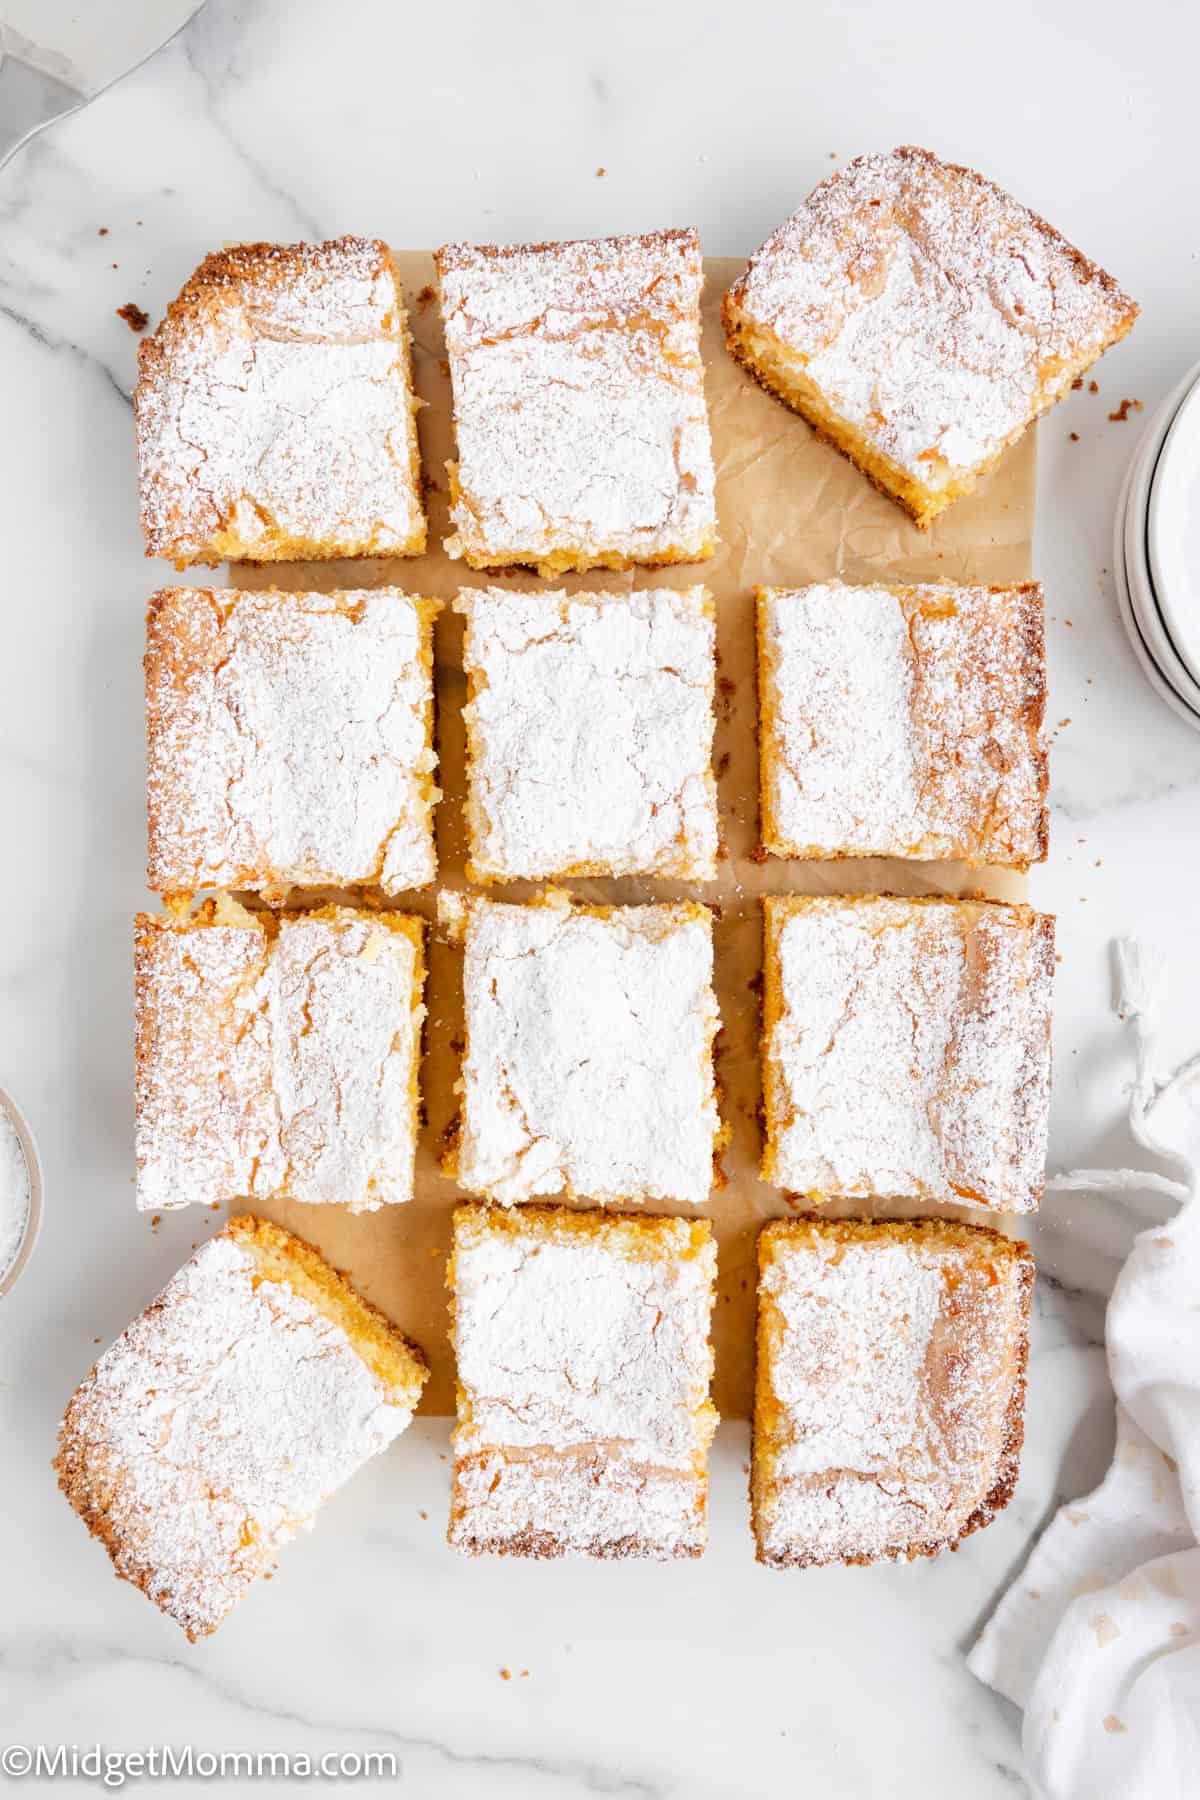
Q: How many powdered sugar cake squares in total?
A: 12